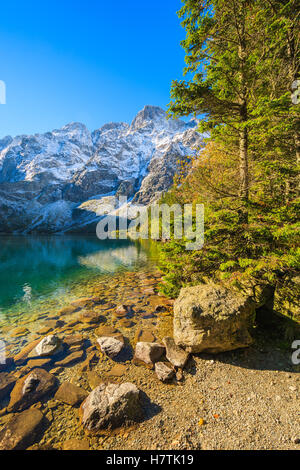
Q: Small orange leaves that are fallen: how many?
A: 2